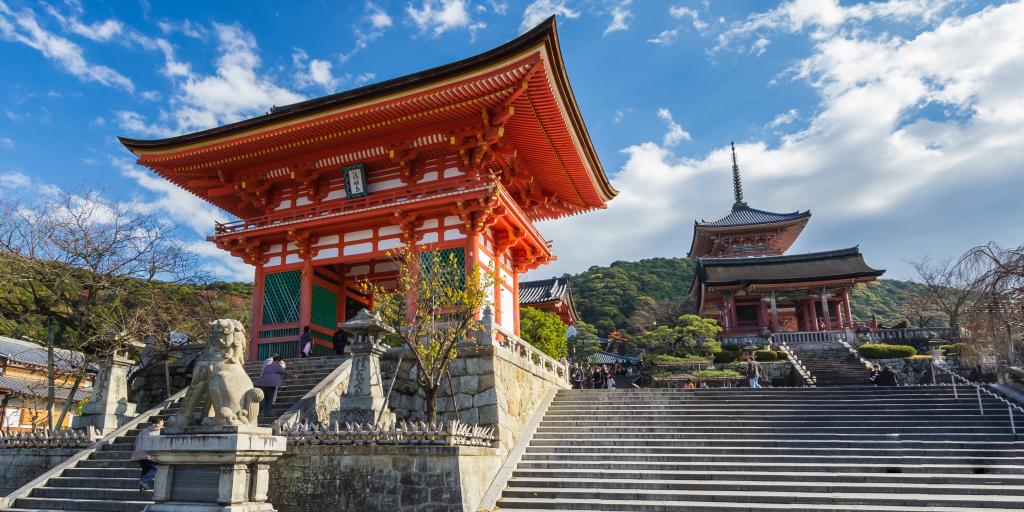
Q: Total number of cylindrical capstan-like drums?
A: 0